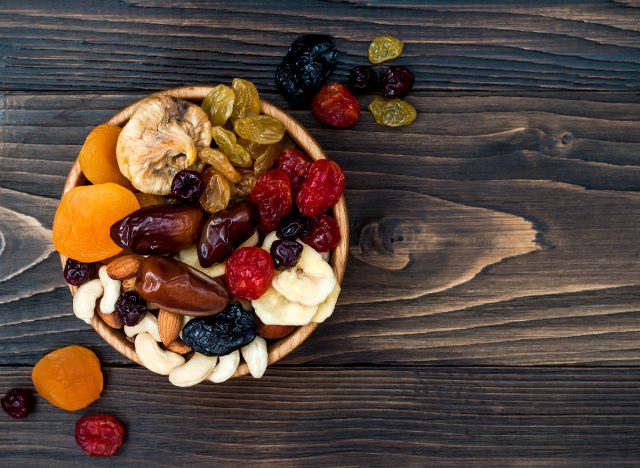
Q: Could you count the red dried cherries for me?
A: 7